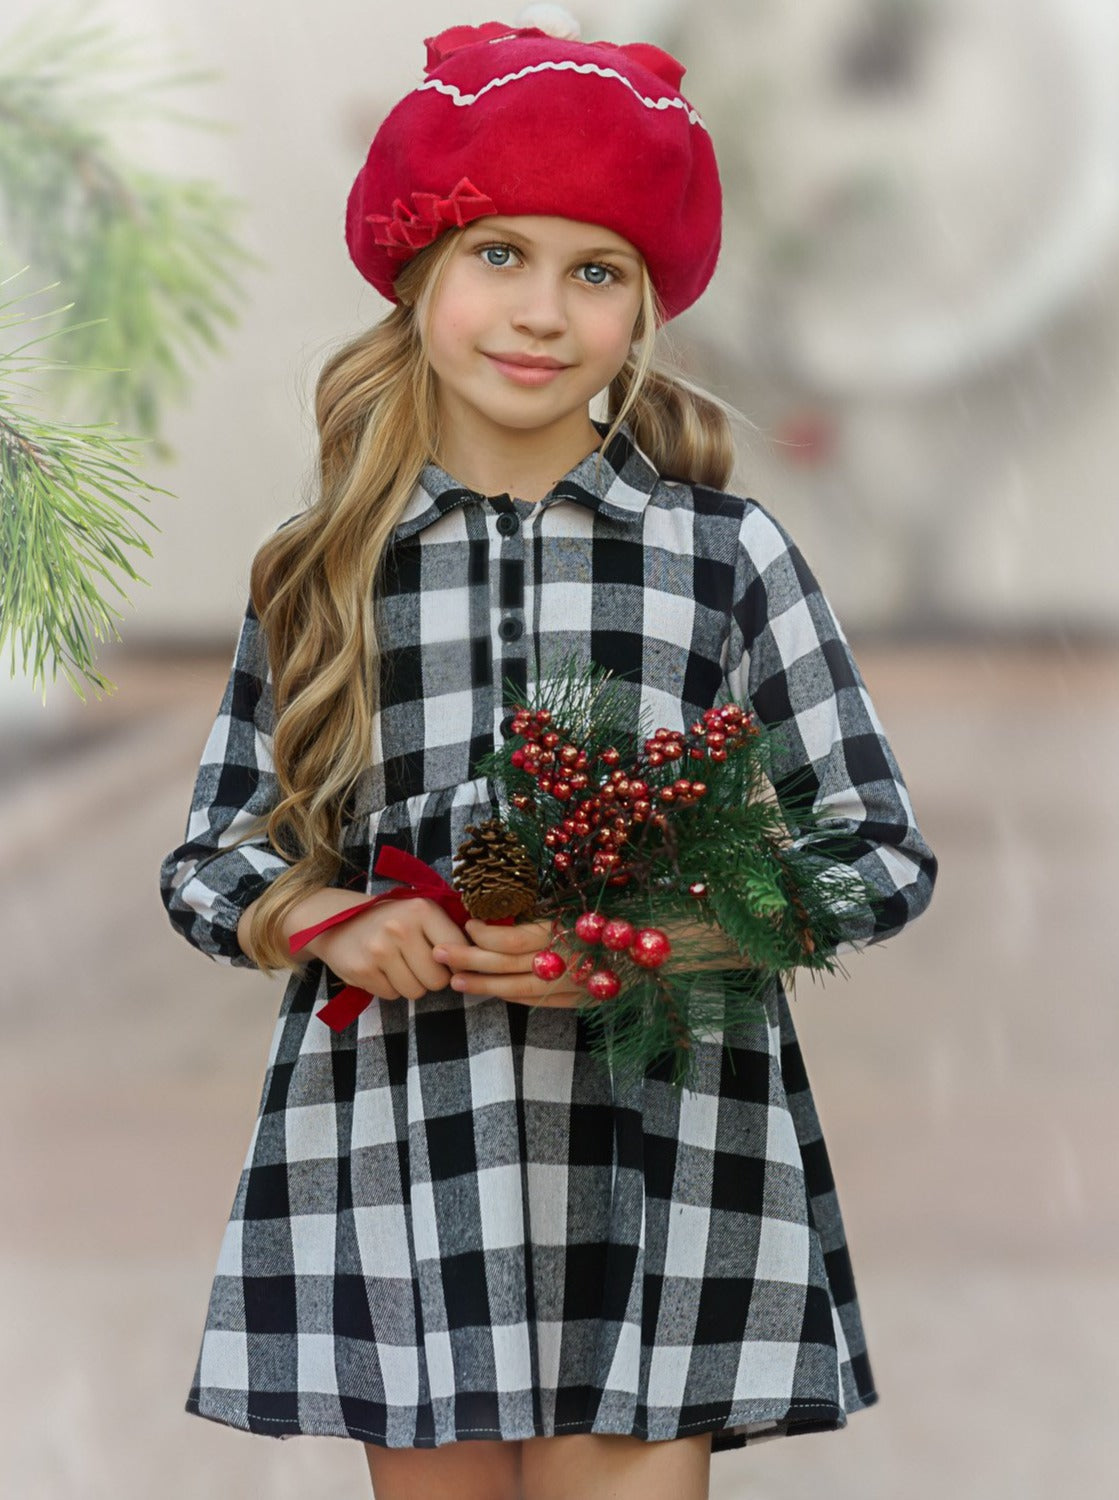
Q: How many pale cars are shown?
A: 0